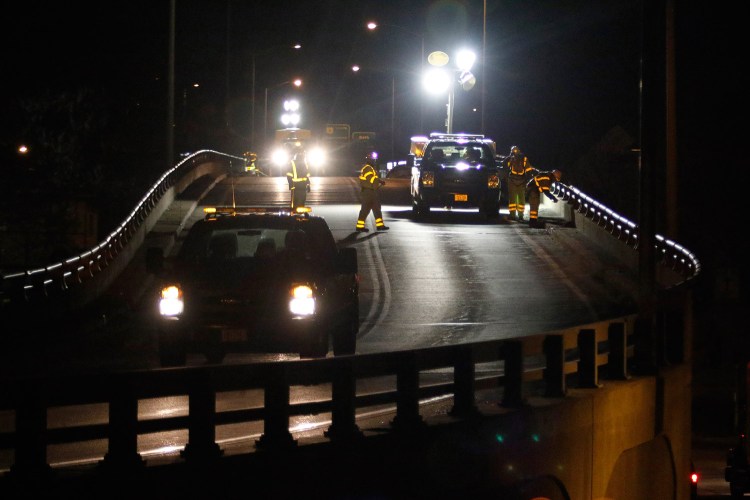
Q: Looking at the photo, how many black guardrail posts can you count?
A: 11